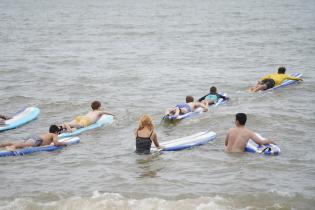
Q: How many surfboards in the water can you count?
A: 8